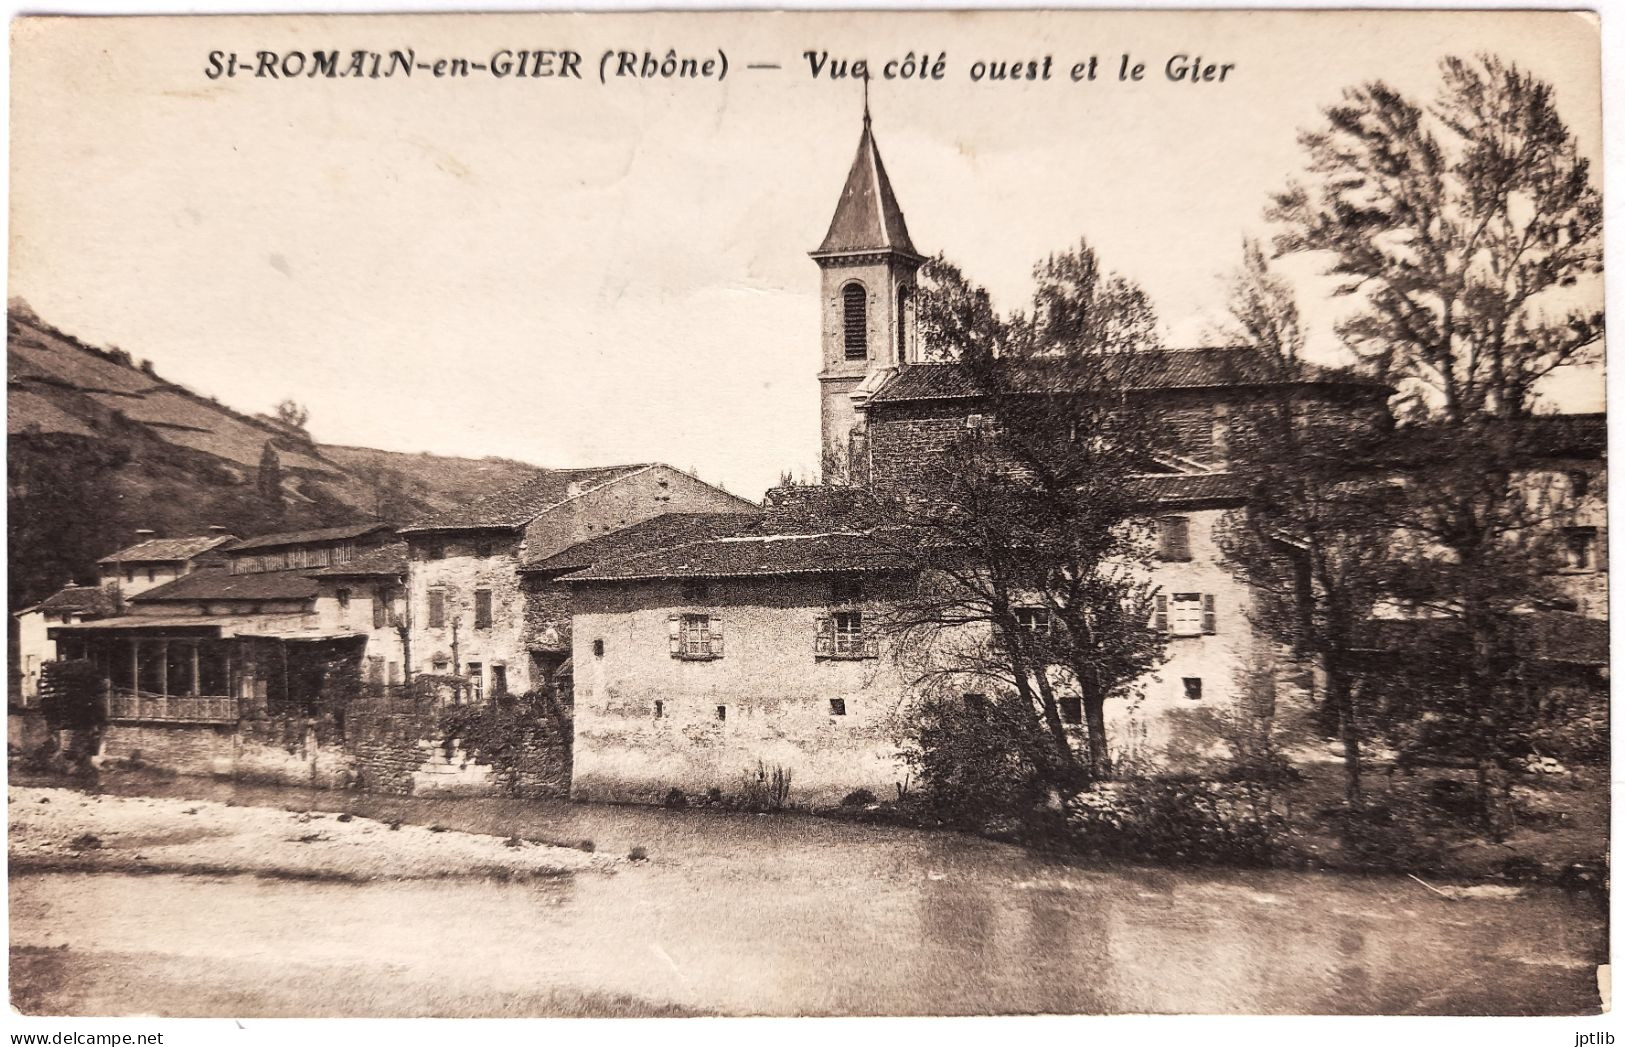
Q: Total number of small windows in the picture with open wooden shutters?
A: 3